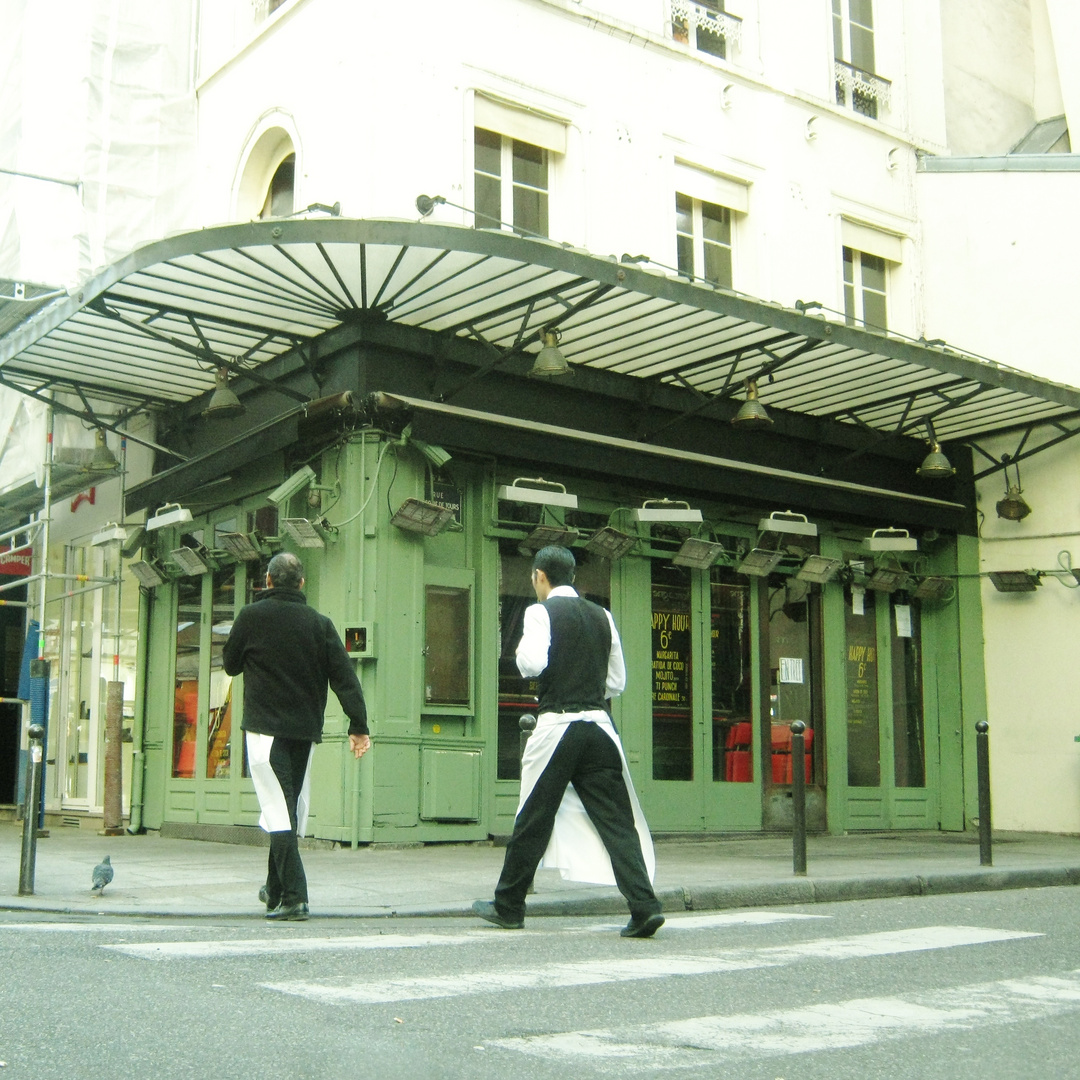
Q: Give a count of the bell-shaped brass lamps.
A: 6